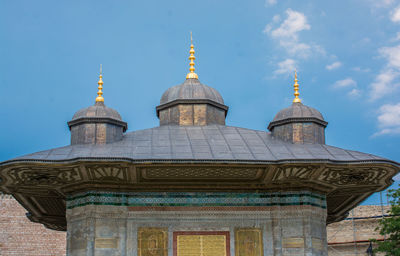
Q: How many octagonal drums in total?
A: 3